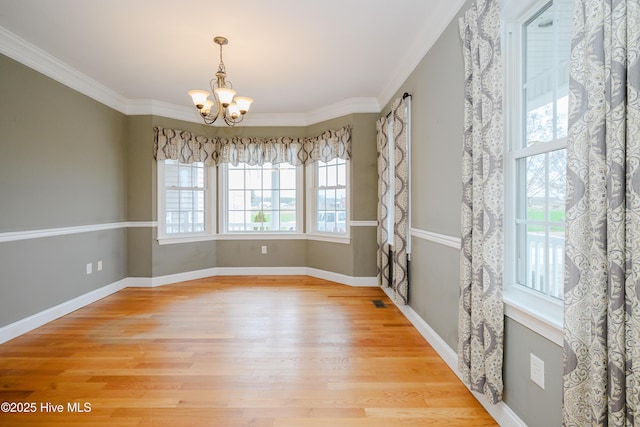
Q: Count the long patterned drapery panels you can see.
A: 4